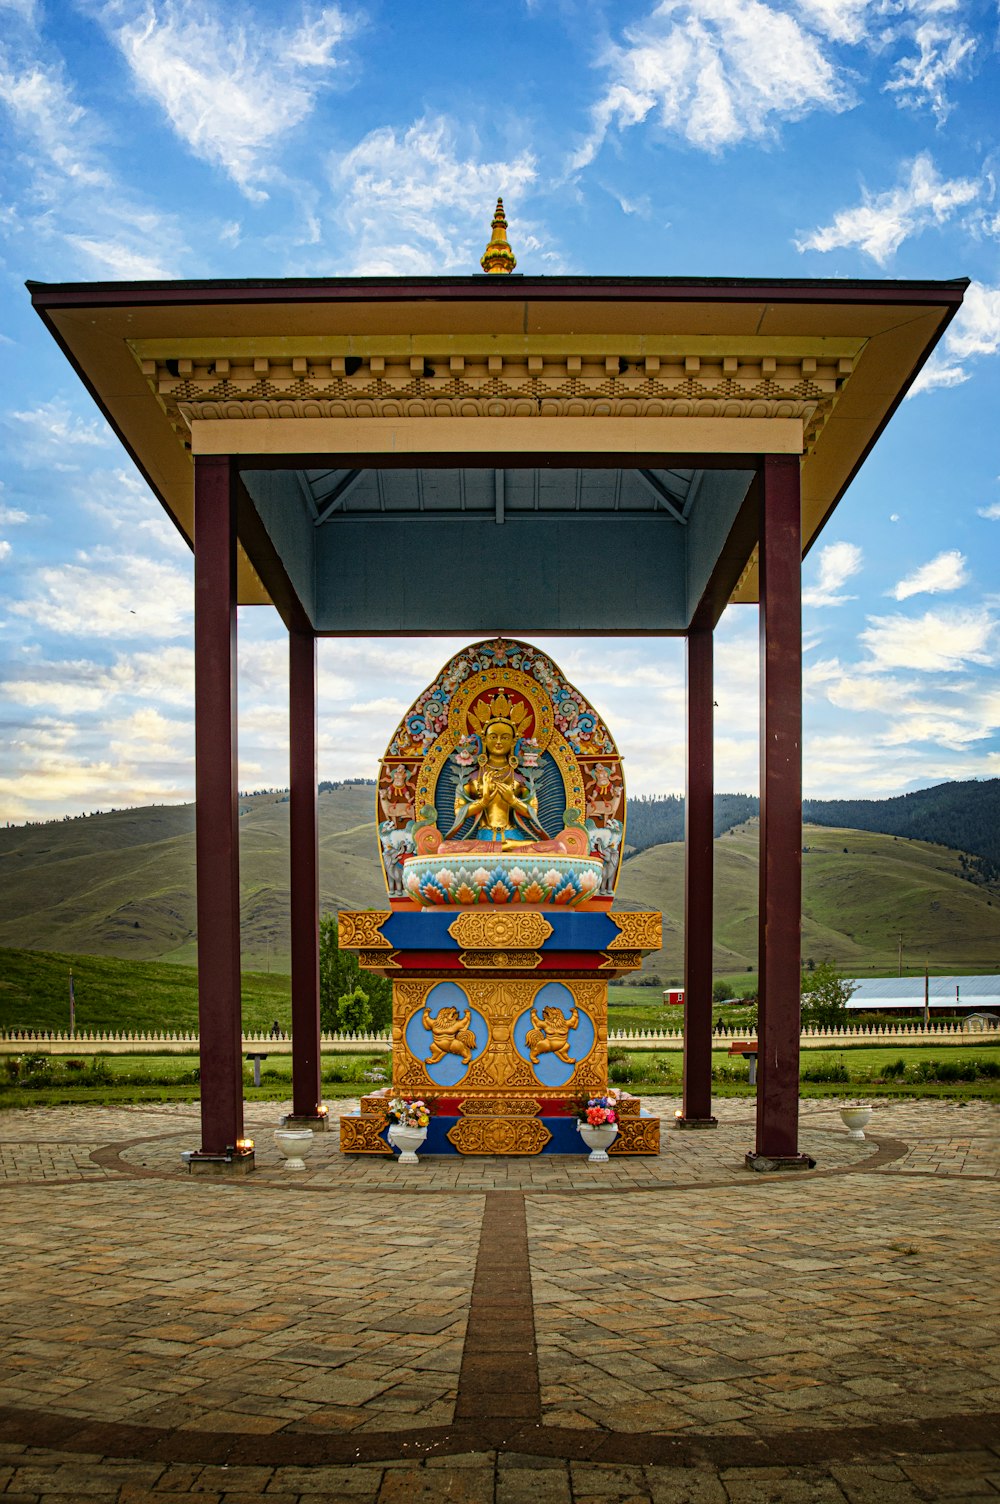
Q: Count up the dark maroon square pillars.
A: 4